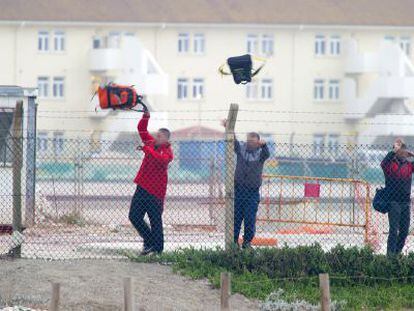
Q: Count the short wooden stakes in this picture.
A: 4